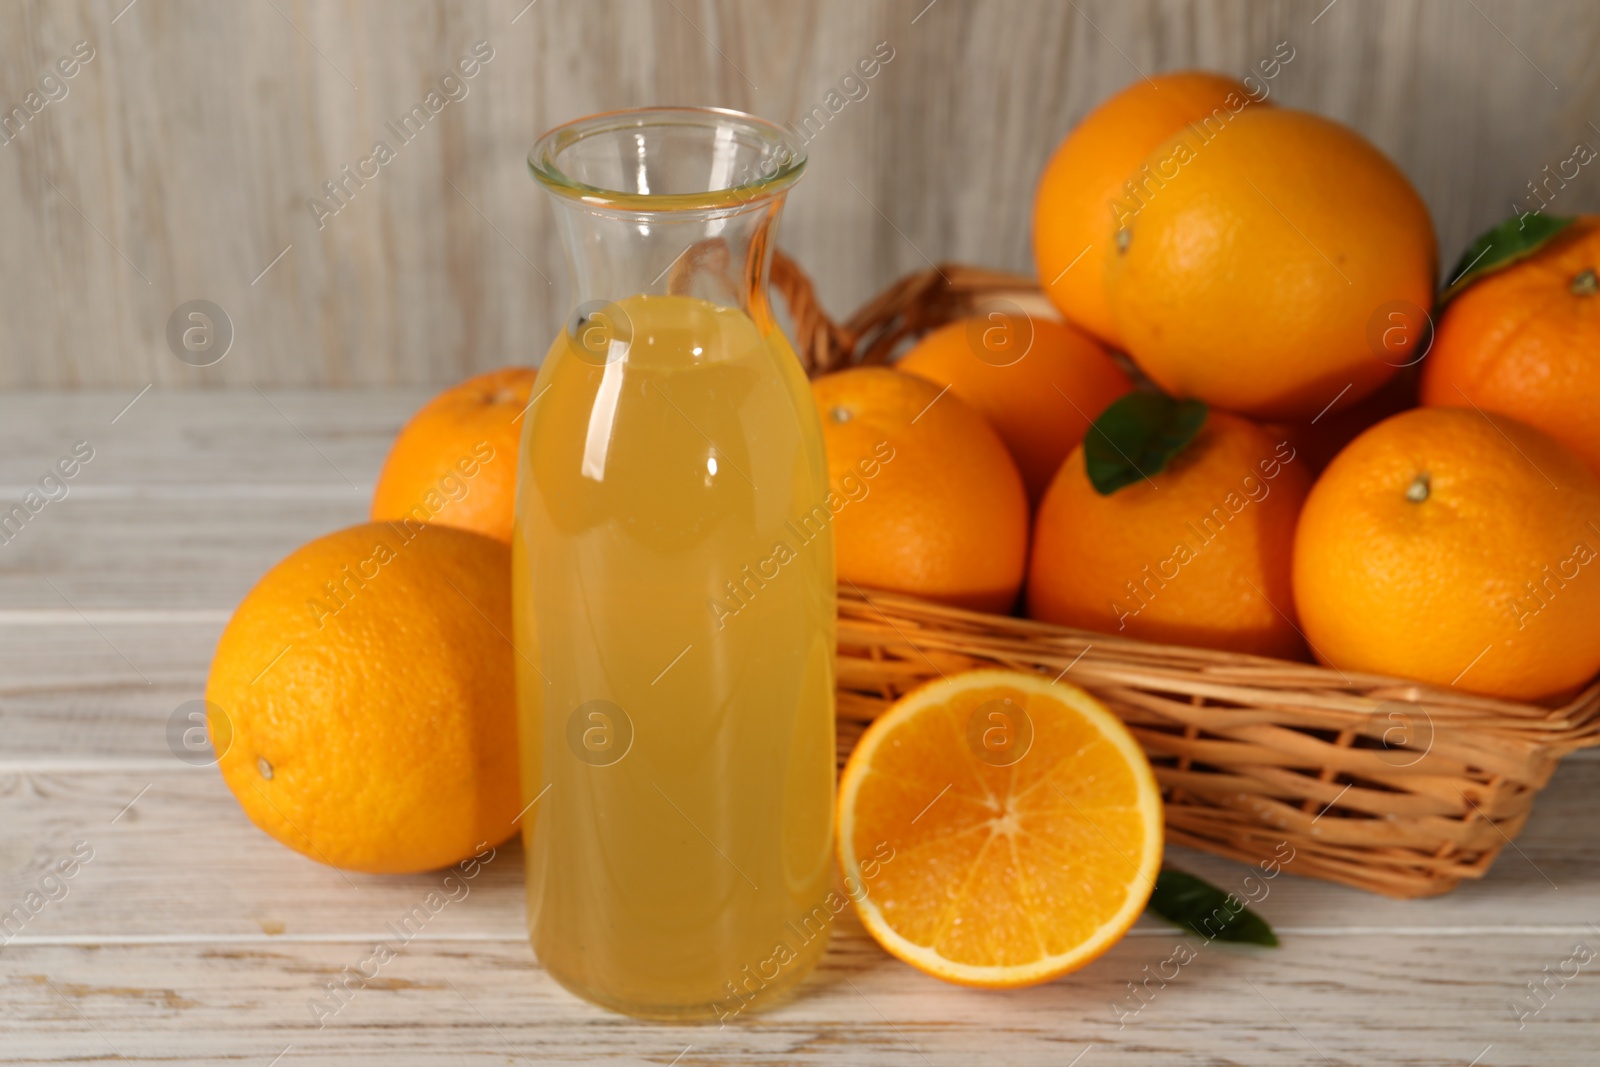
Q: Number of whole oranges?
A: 9